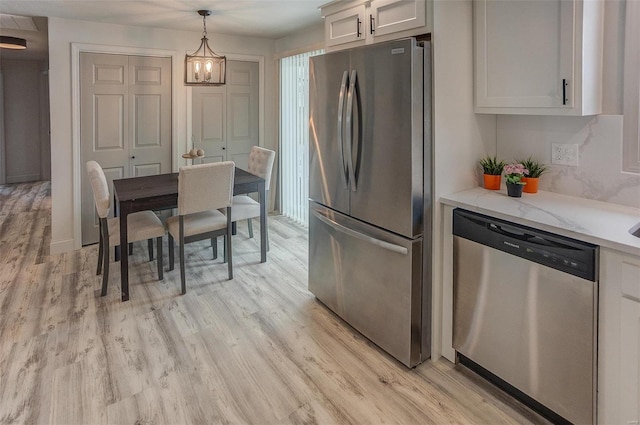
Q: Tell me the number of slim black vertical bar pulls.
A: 3